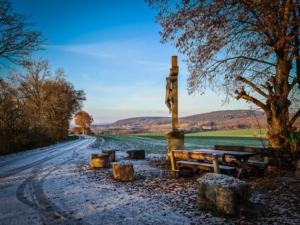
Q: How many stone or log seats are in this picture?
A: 5